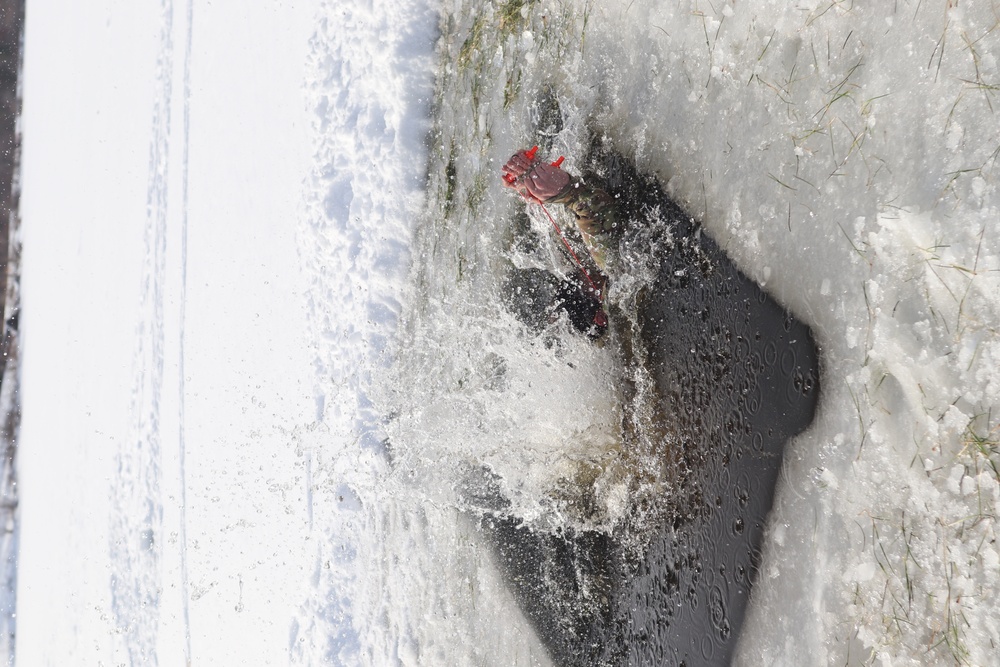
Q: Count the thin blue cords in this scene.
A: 0